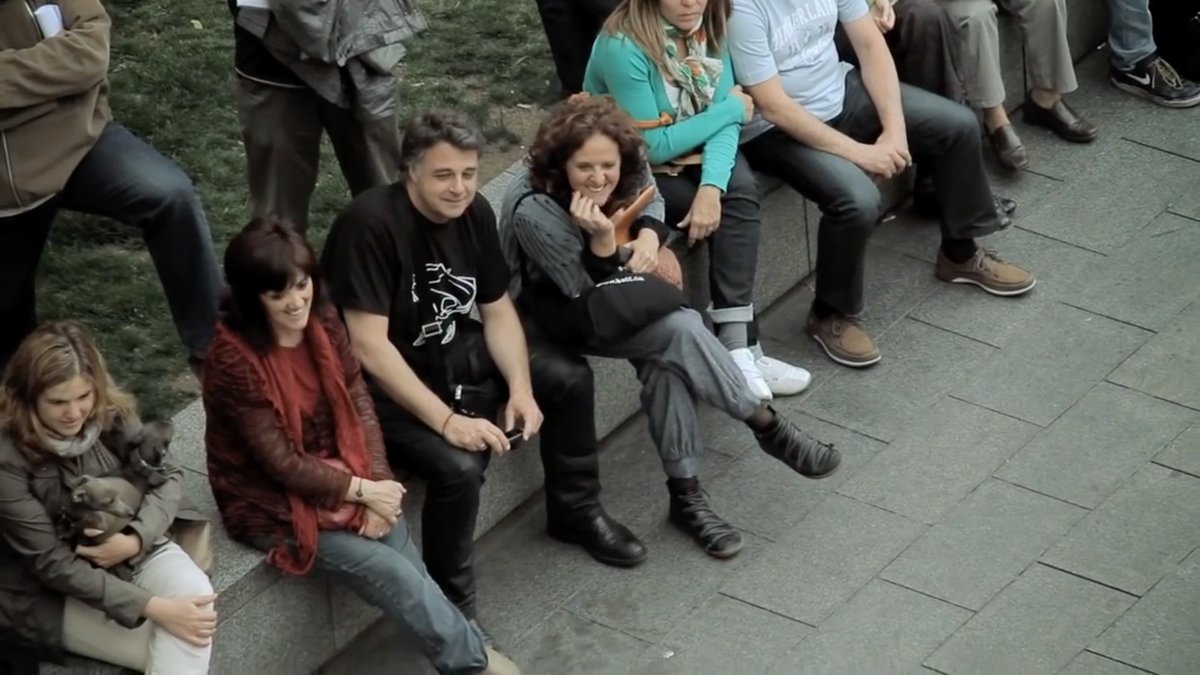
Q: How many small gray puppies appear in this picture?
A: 2